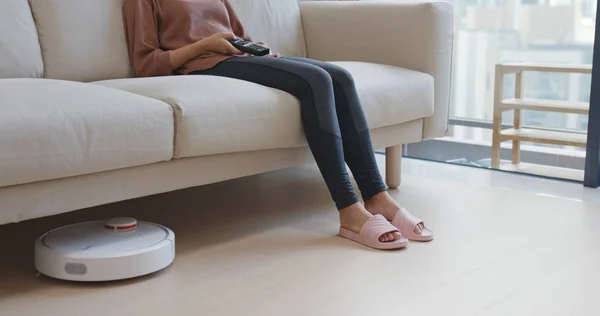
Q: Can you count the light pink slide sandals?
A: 2